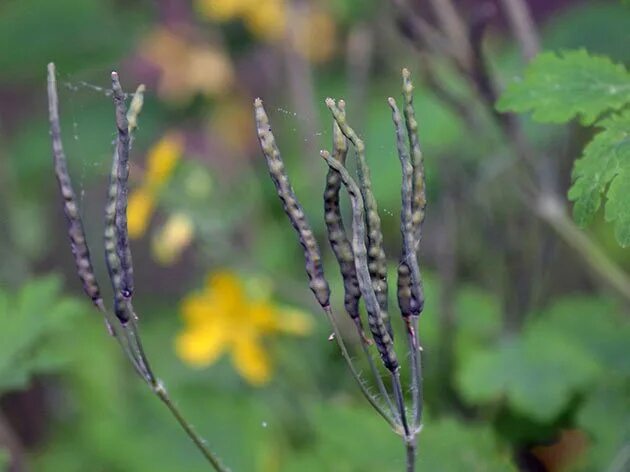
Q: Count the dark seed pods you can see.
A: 9